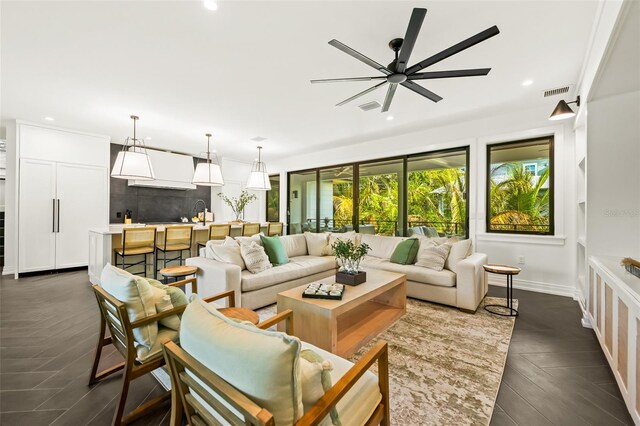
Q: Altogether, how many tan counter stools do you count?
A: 5